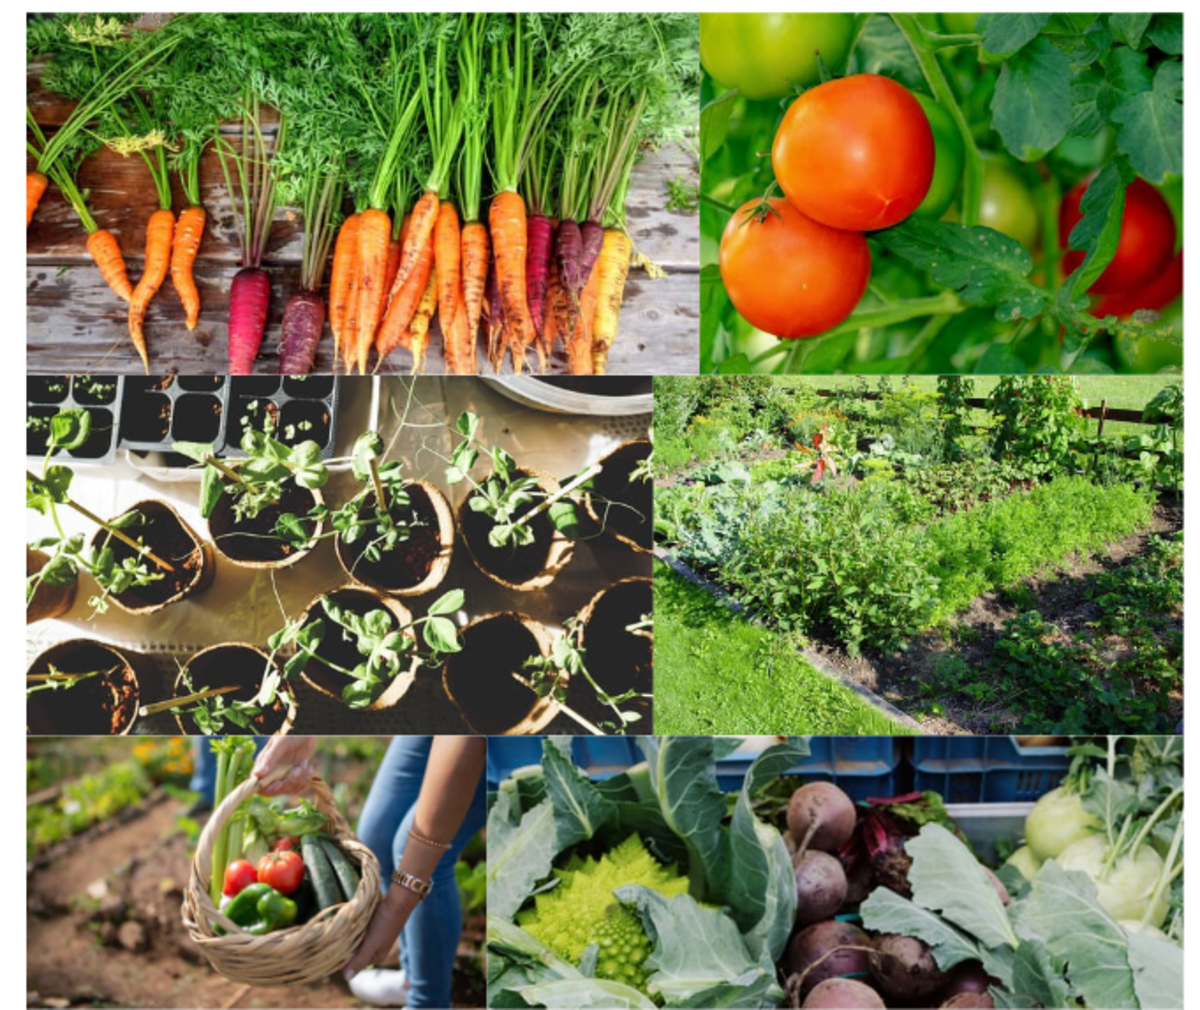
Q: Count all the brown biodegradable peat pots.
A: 11